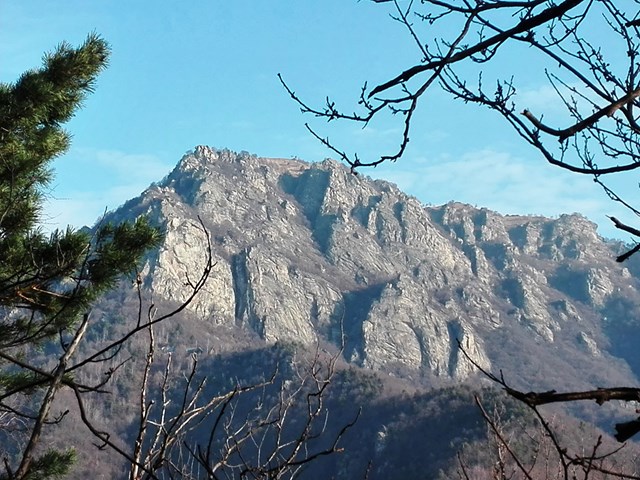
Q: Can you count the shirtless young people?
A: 0